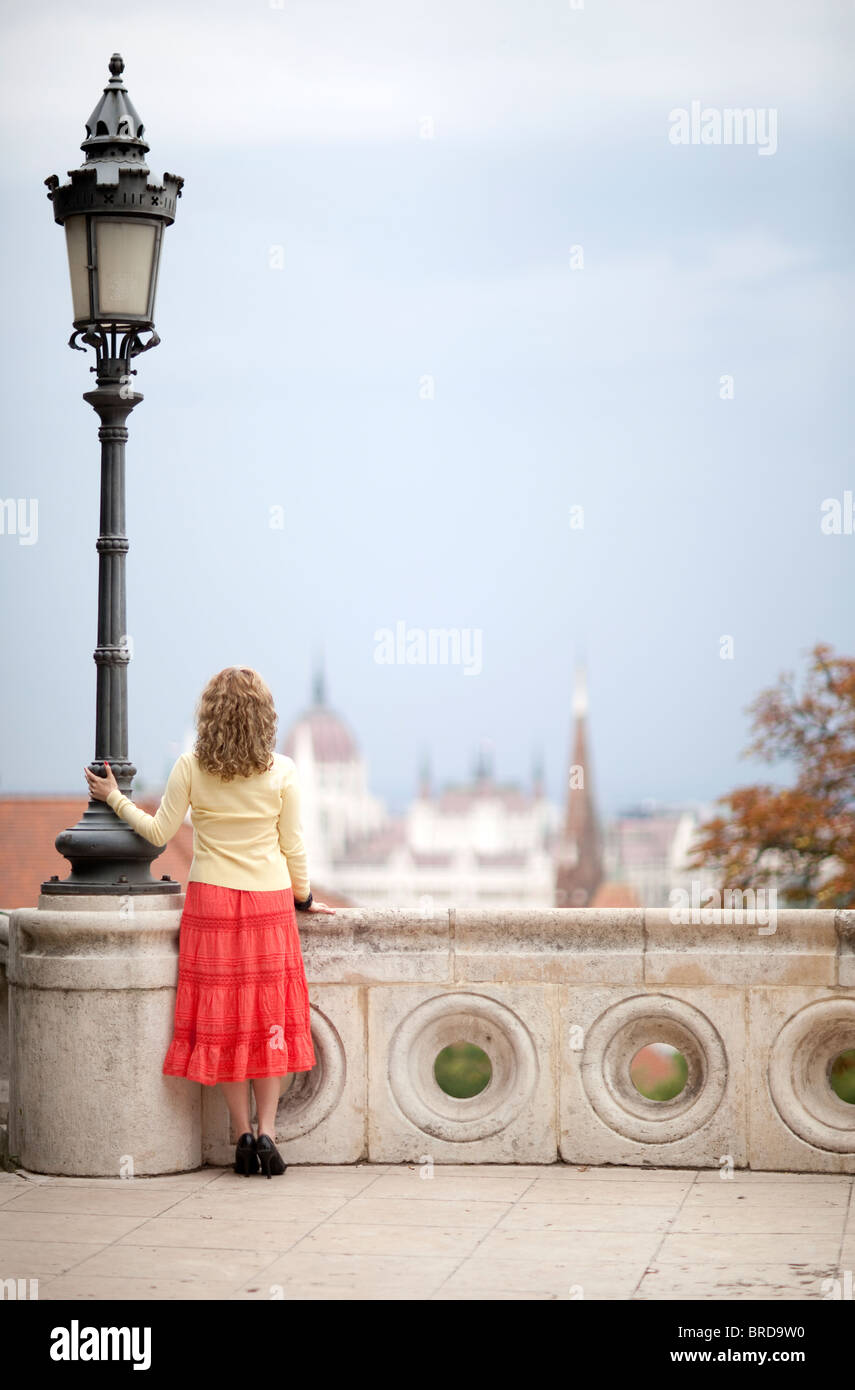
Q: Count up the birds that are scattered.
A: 0